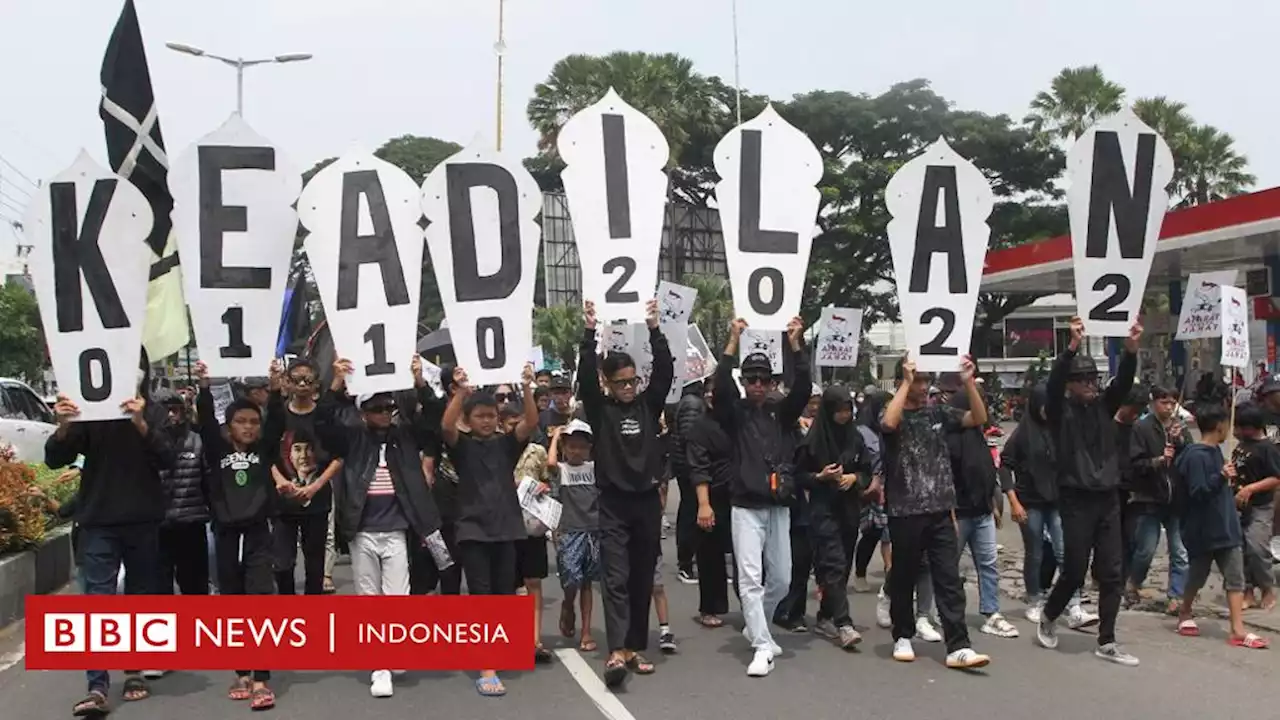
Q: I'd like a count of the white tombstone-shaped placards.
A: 8